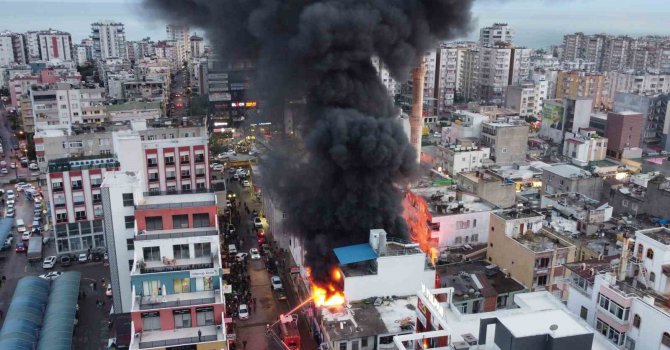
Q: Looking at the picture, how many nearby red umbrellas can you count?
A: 0